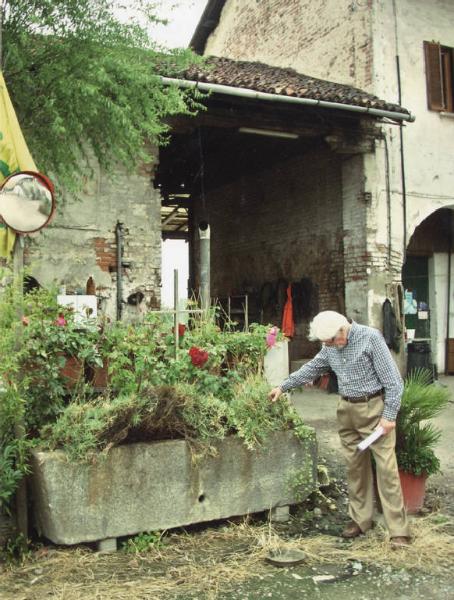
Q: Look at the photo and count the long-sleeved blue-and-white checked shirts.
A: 1